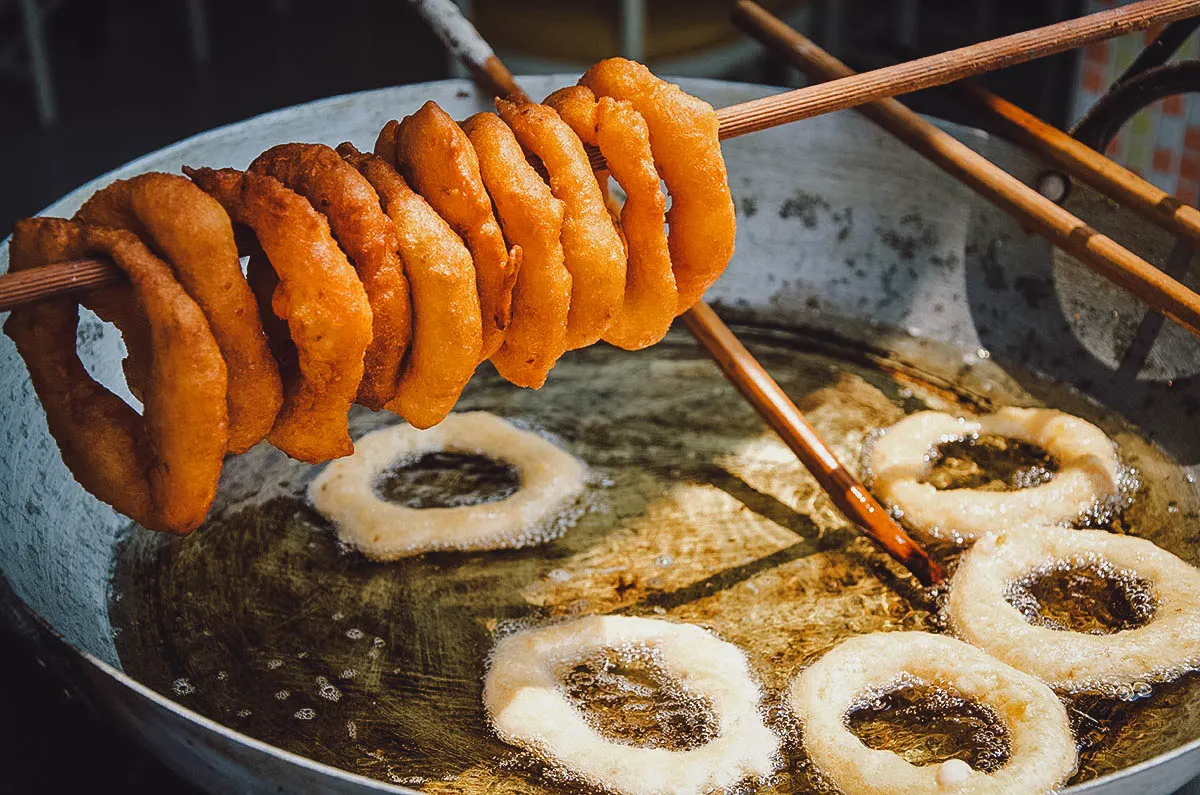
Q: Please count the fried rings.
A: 15